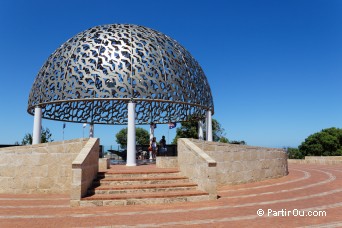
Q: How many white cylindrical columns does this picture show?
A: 6